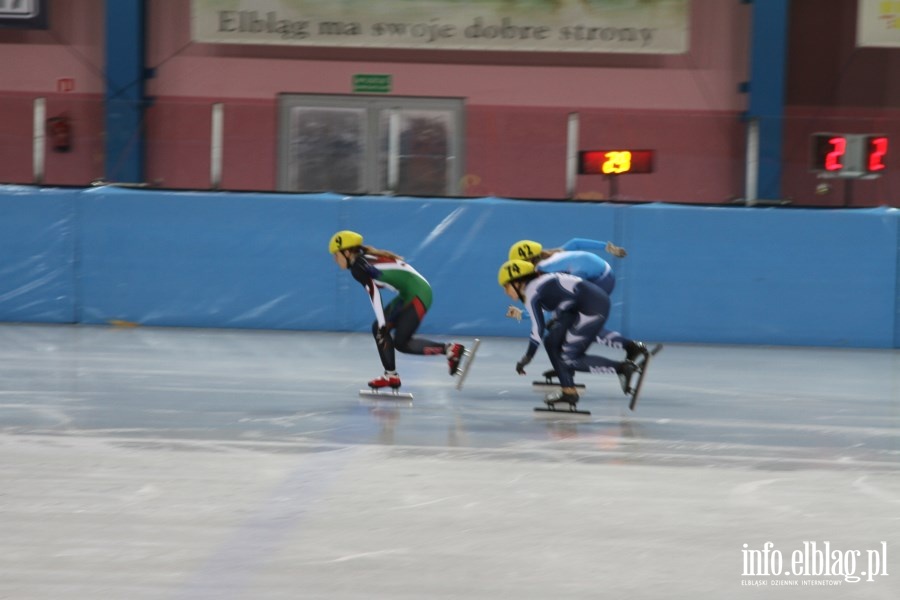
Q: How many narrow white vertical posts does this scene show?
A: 5